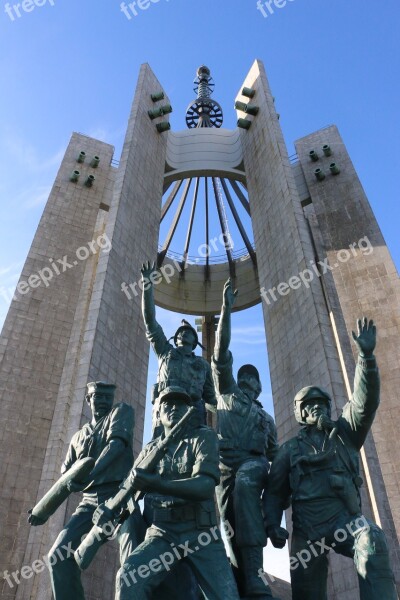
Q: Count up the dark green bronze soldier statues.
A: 5